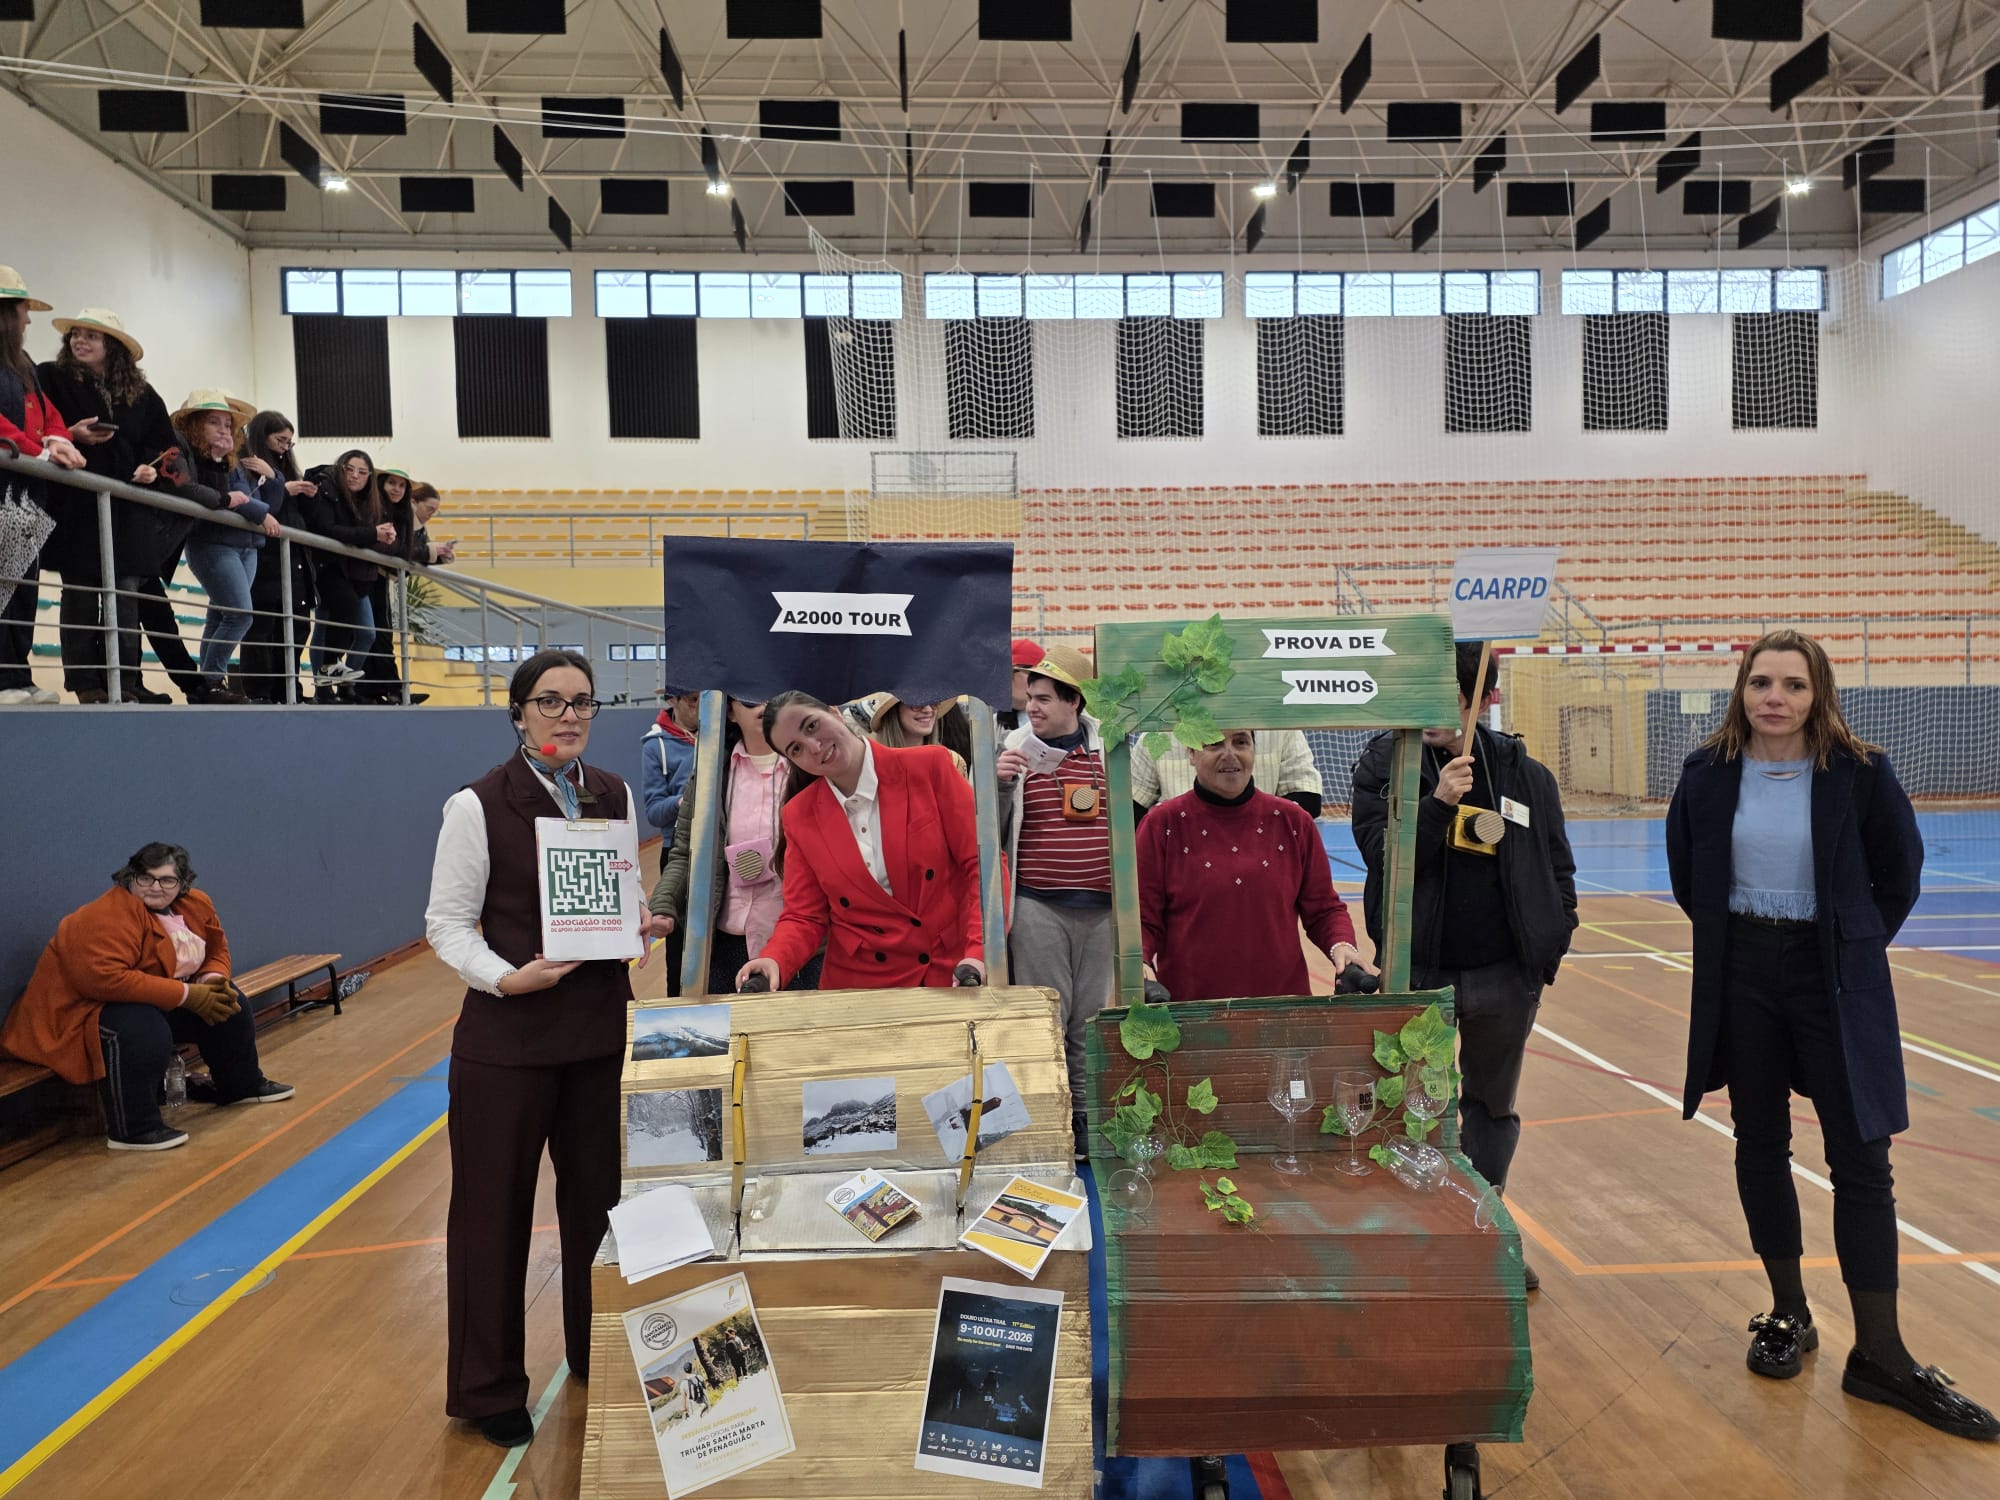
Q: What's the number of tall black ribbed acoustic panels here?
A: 10